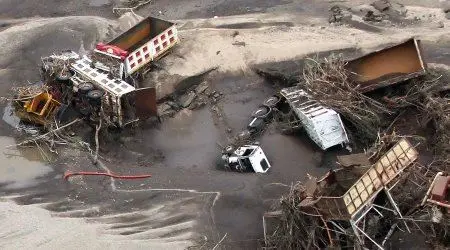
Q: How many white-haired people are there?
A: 0